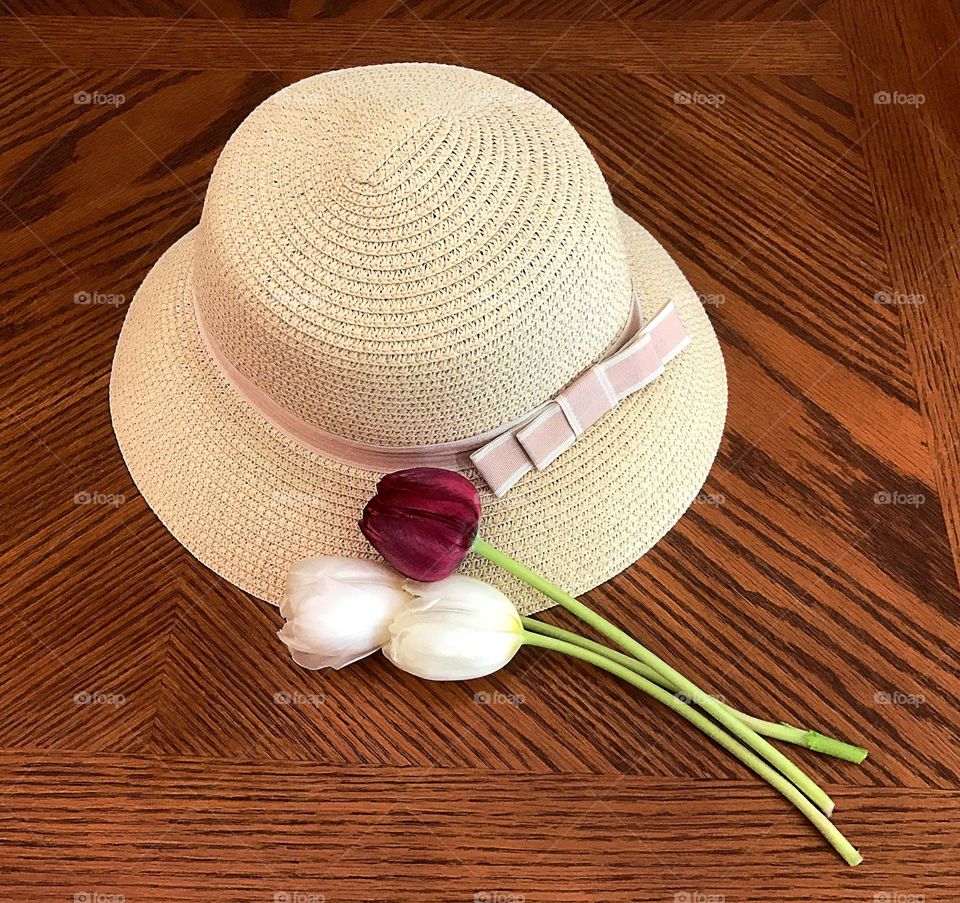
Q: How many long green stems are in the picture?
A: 3